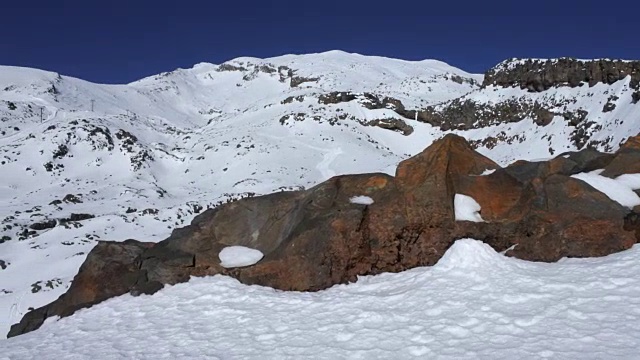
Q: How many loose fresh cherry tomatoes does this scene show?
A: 0